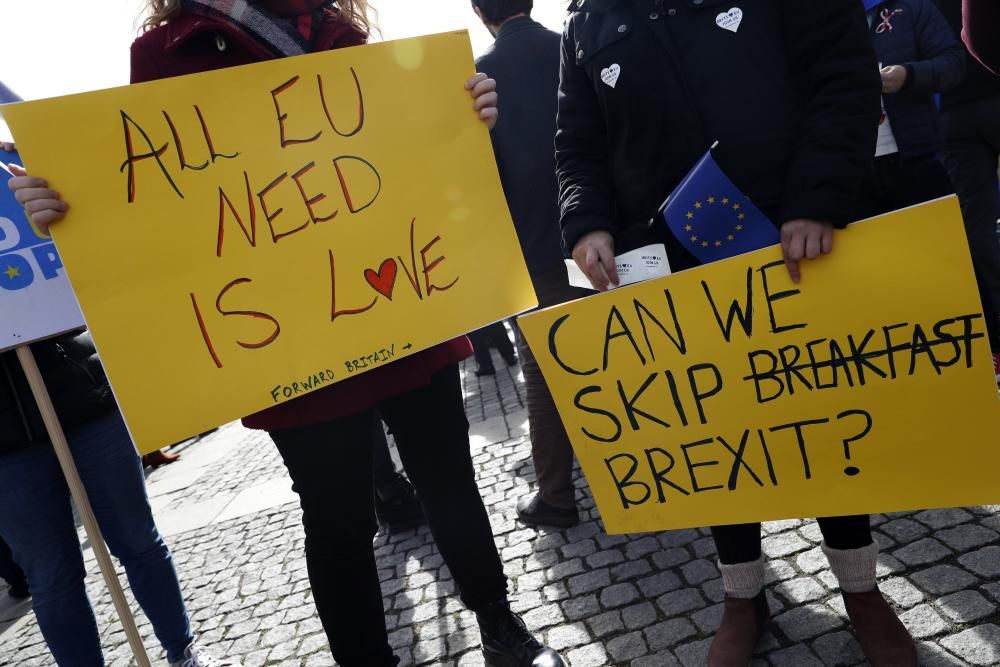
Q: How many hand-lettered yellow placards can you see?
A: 2